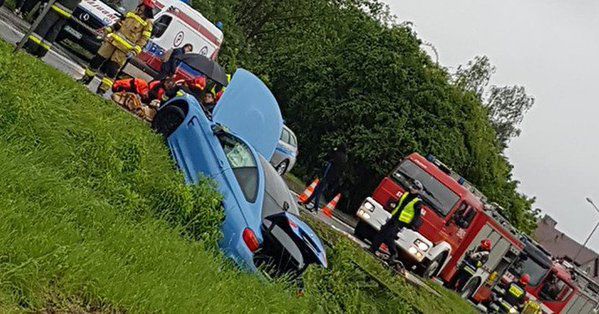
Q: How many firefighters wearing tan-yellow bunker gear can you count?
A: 1